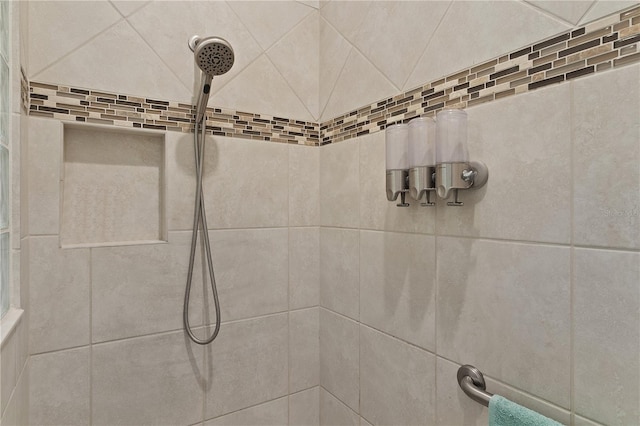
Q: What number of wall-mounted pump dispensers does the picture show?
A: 3